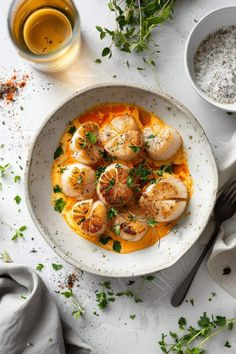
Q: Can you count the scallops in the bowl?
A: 8